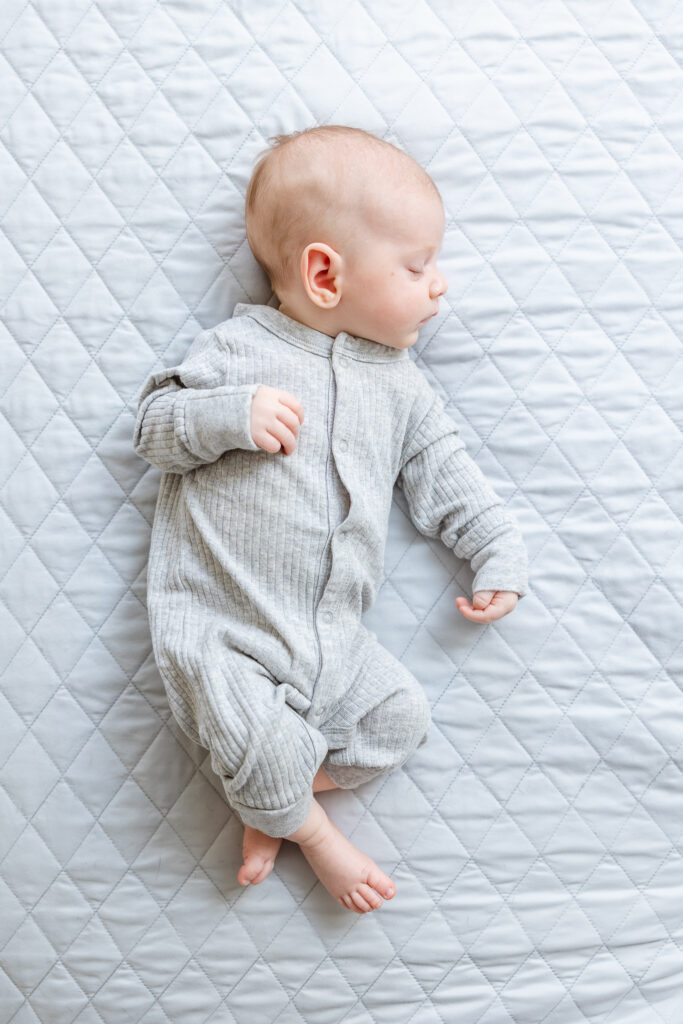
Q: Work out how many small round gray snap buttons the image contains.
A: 5